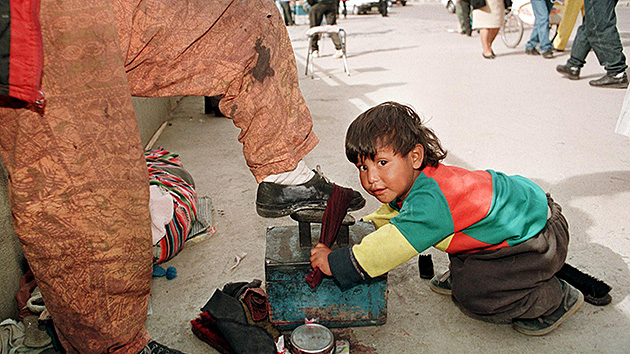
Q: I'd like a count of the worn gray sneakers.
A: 2